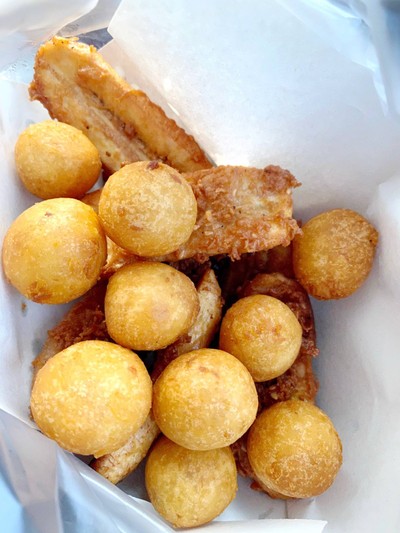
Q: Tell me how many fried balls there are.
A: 10